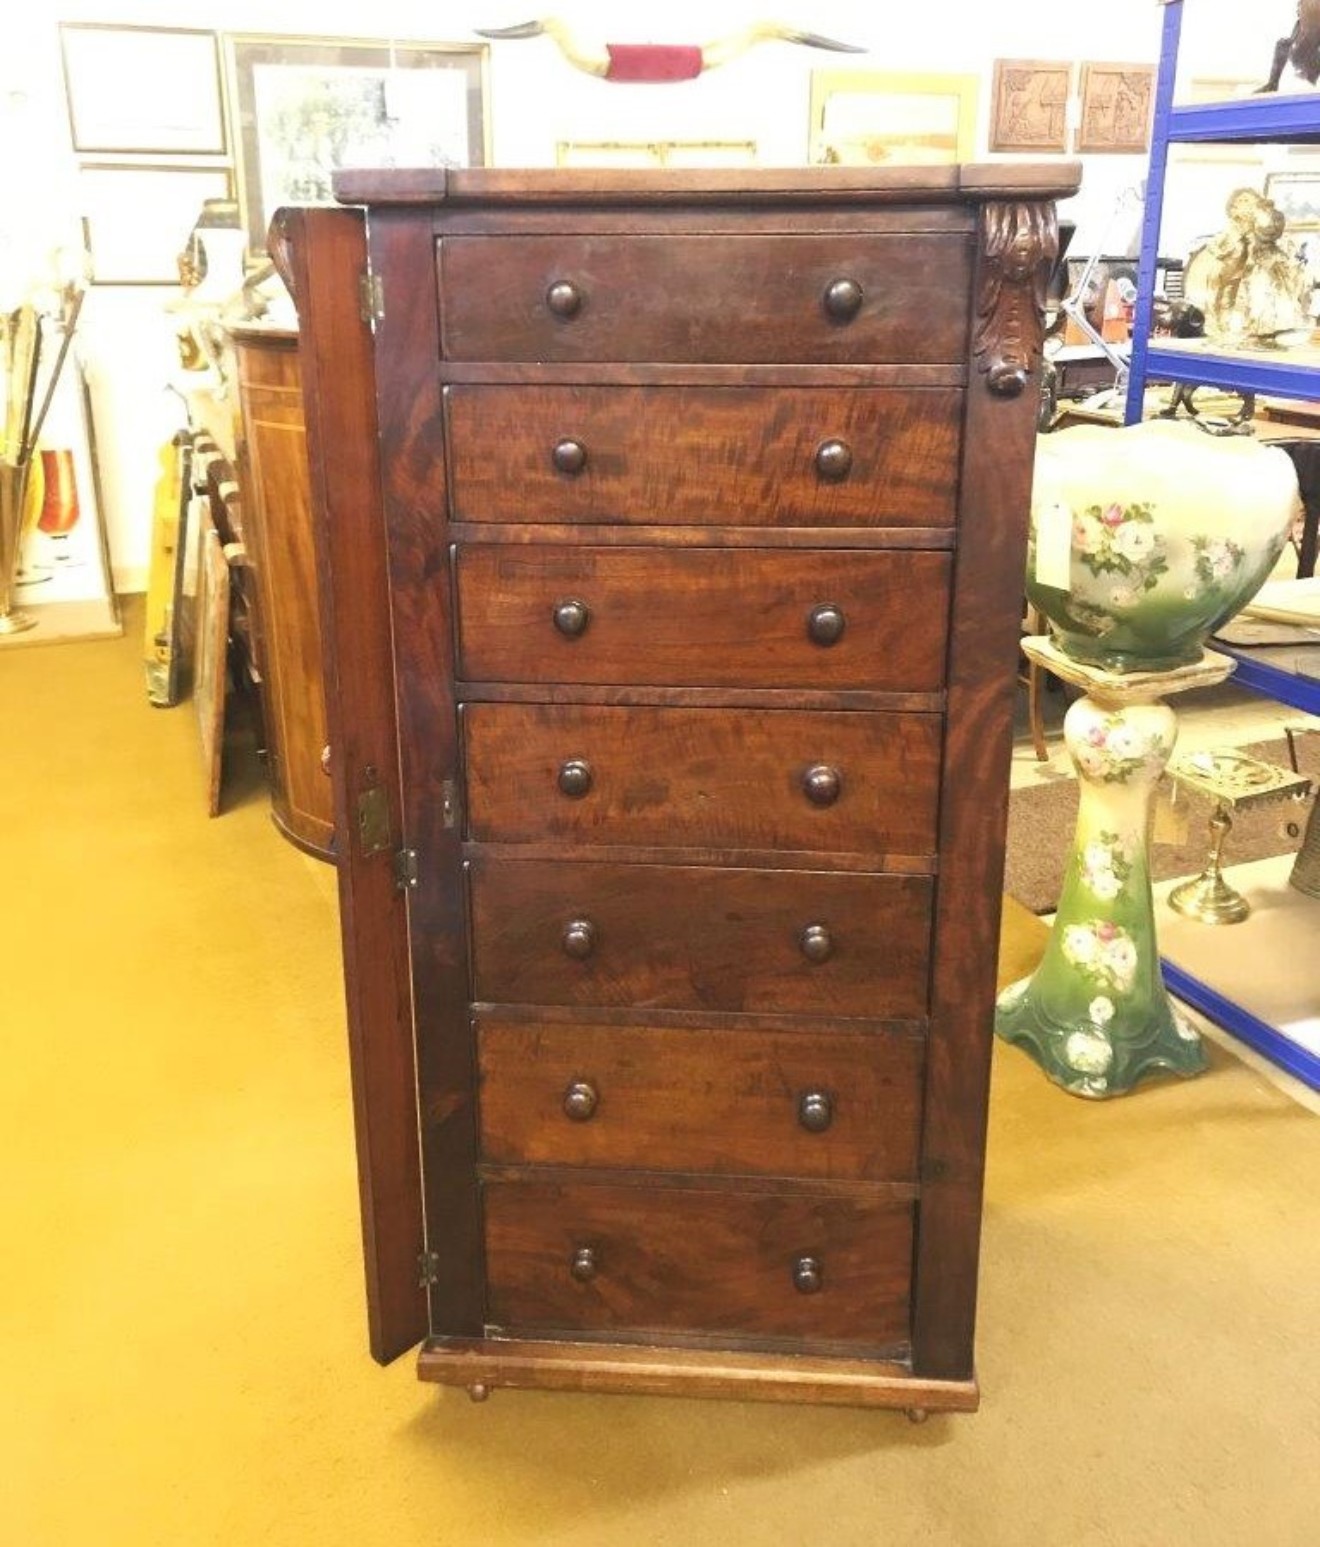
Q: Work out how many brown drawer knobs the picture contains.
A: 14